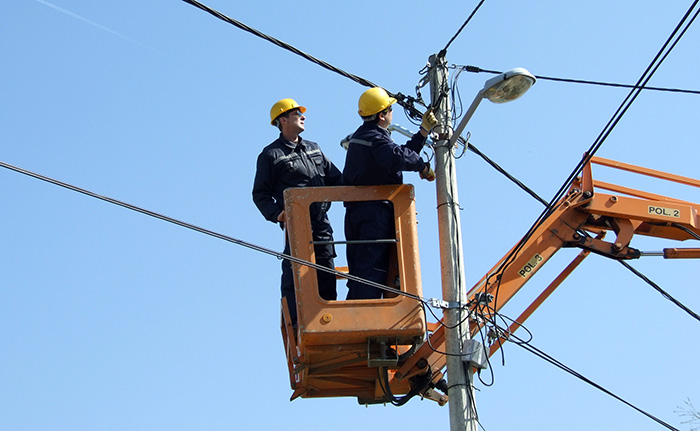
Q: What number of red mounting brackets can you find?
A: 0